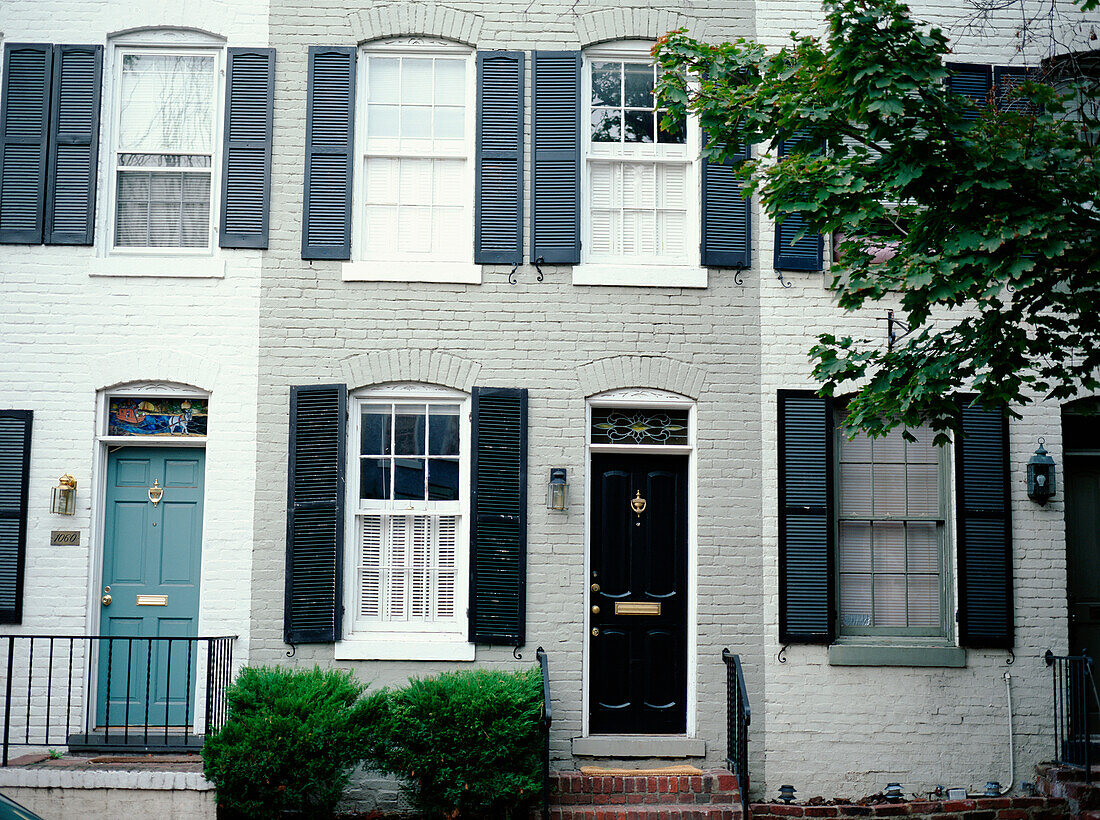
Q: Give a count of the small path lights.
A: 3